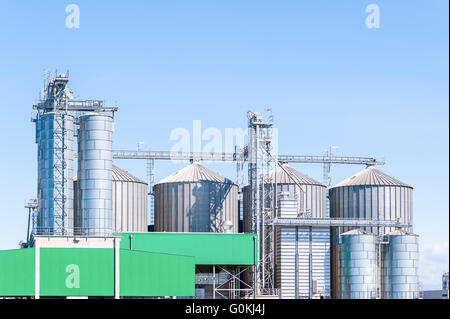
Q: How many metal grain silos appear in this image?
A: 8